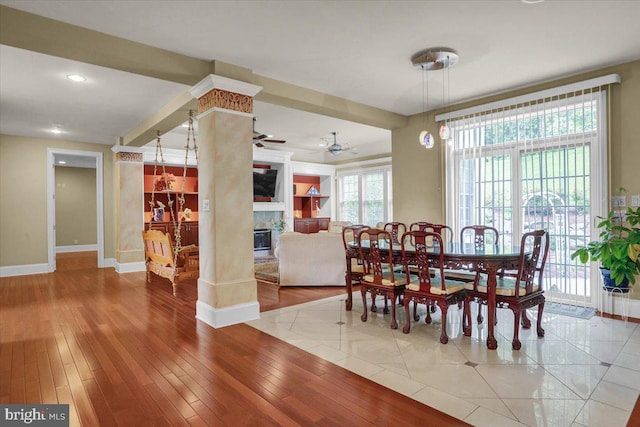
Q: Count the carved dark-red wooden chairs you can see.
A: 8